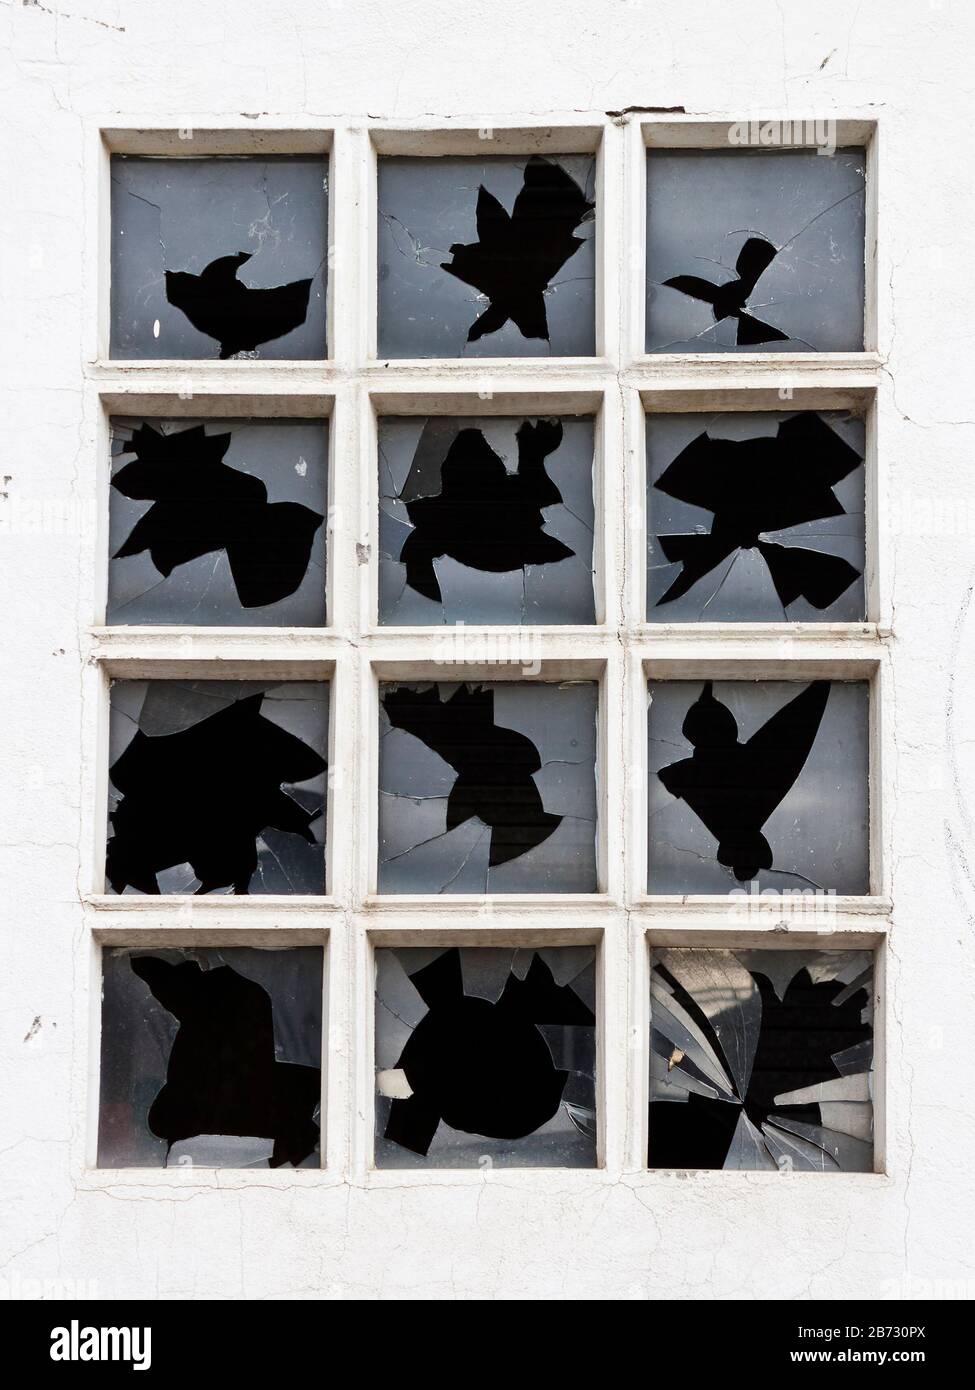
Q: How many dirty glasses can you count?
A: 12